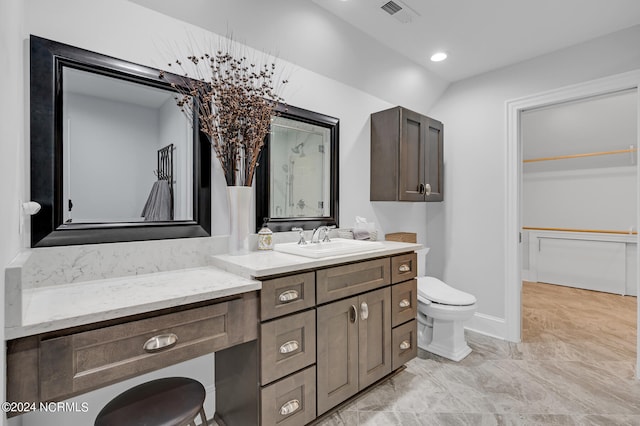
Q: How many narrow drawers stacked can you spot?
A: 6